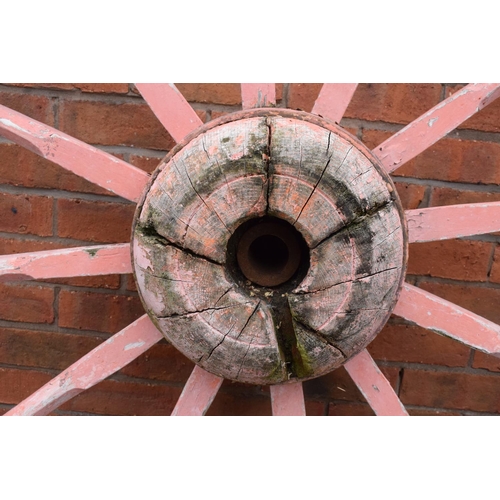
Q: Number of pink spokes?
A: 12